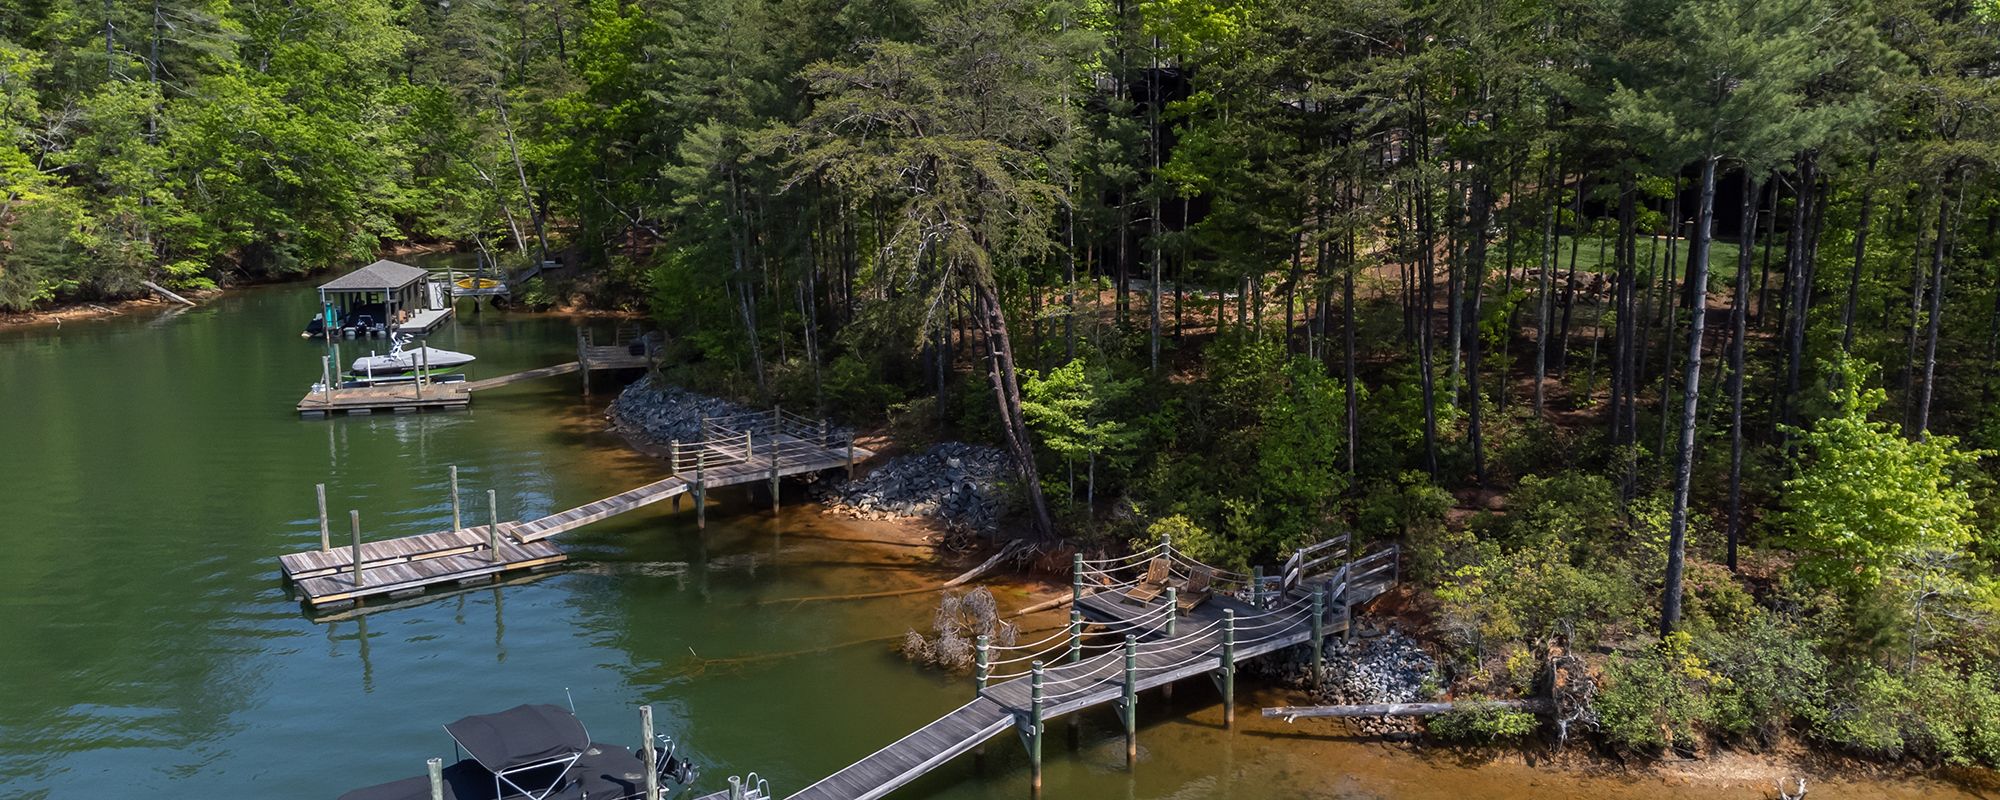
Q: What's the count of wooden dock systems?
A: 4